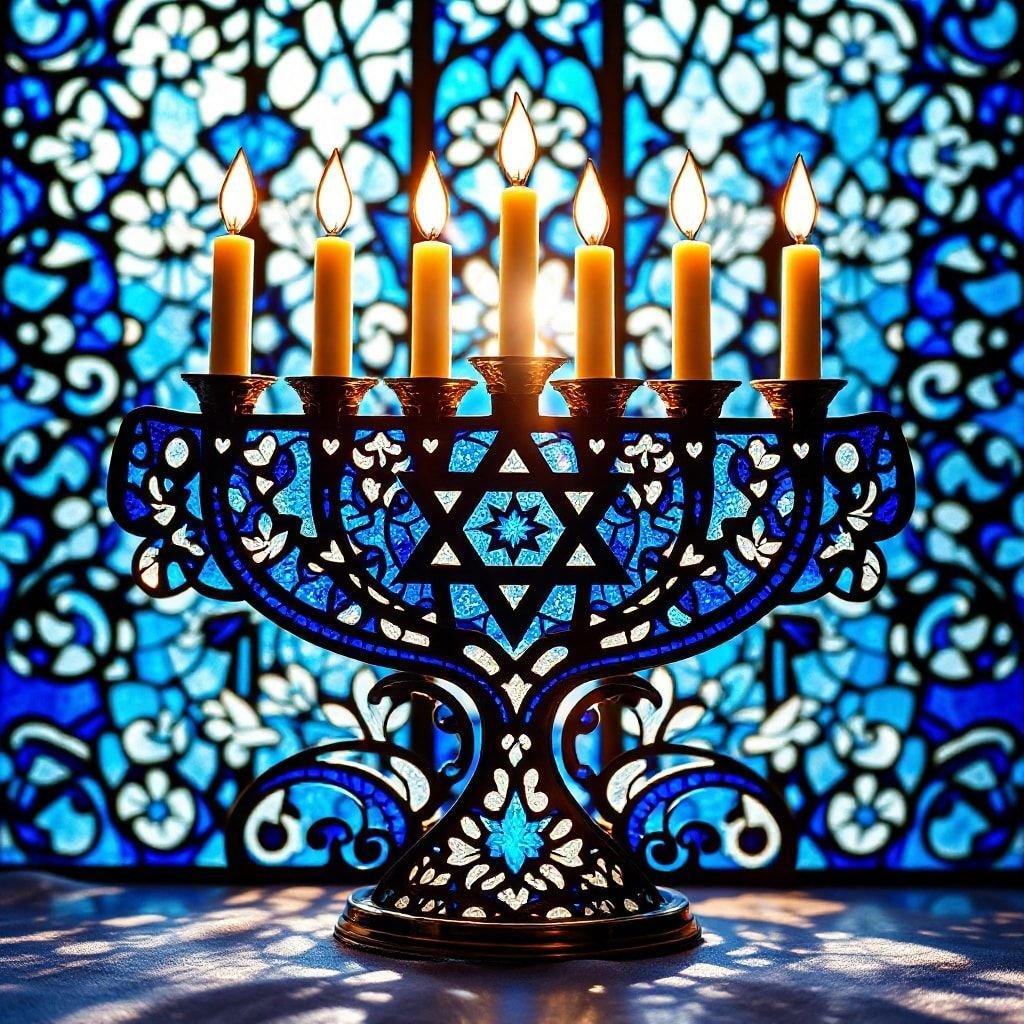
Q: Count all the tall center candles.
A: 1